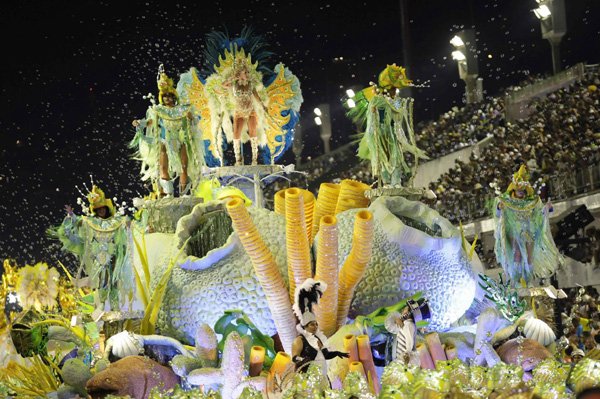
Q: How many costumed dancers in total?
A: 7